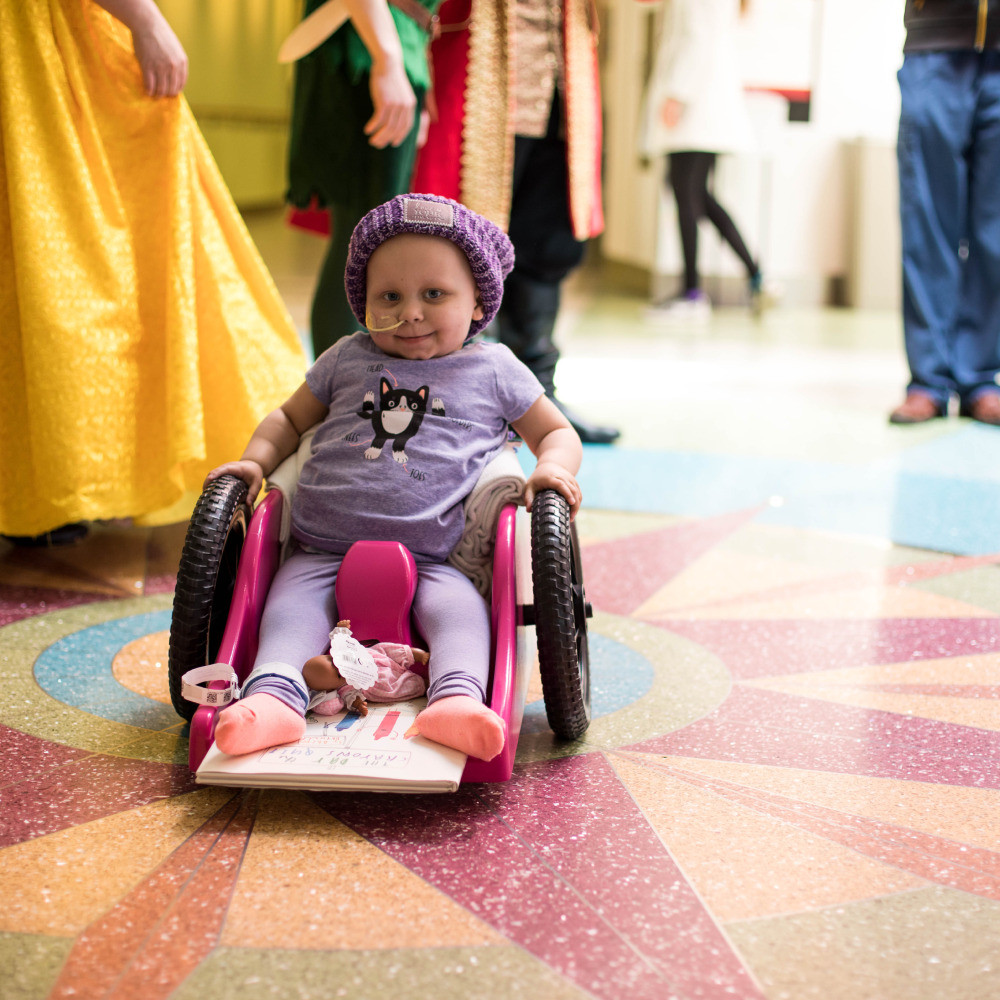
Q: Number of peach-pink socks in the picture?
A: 2